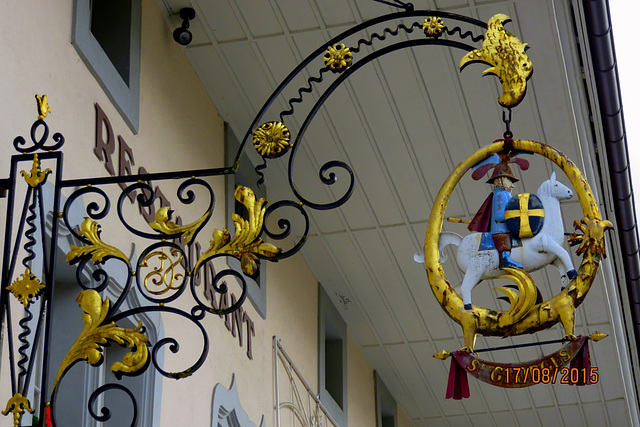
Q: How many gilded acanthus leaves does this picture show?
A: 4